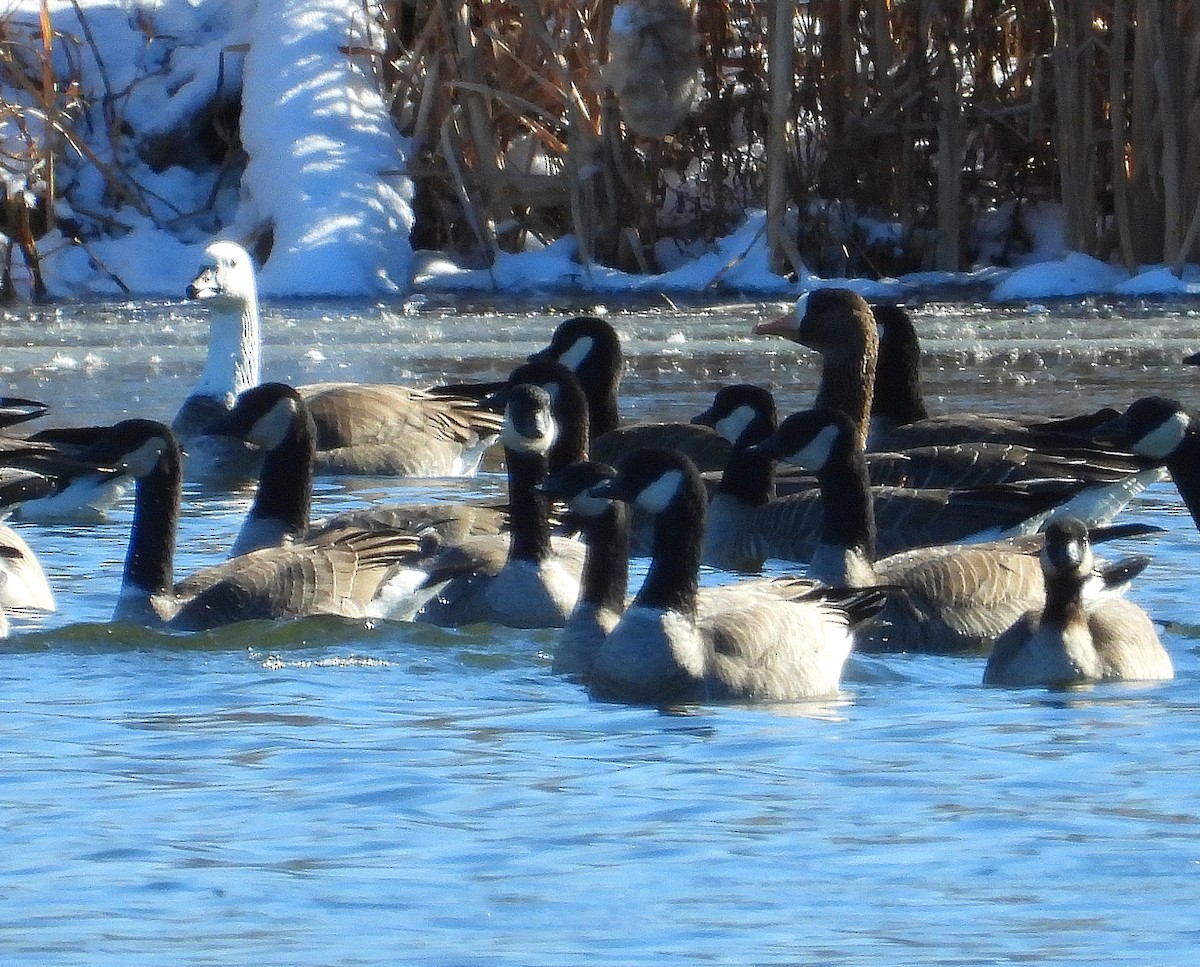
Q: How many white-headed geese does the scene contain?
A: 1